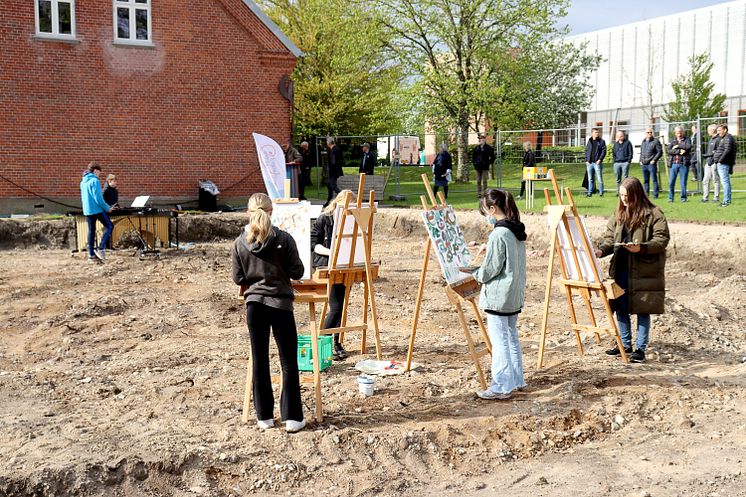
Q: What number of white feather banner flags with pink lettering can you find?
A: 1